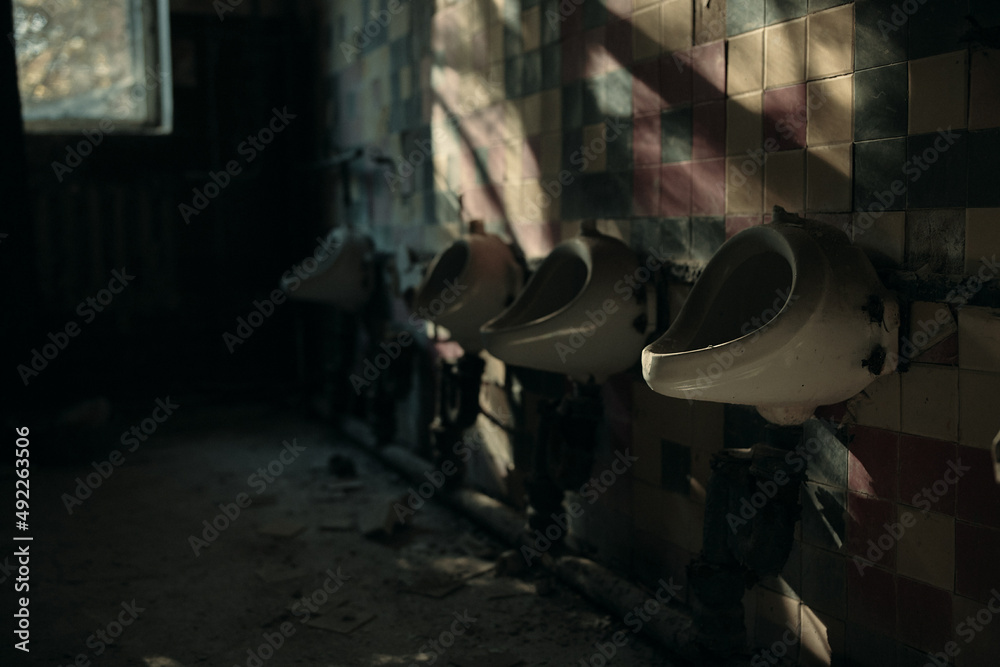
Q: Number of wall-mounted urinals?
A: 4